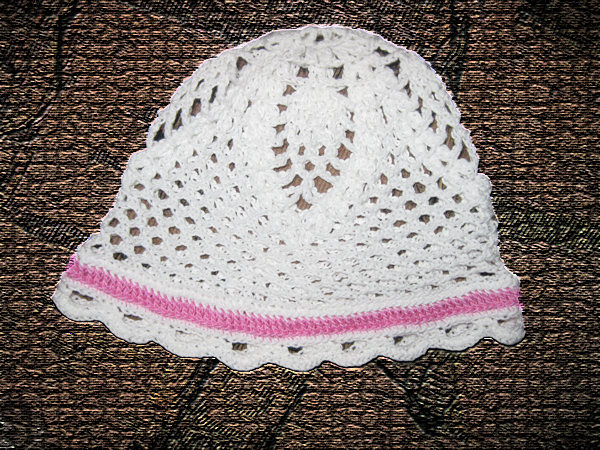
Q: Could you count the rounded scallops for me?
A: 9